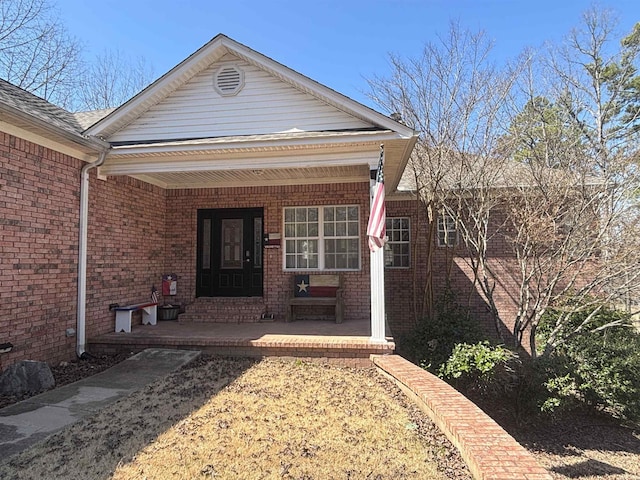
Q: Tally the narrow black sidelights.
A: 2